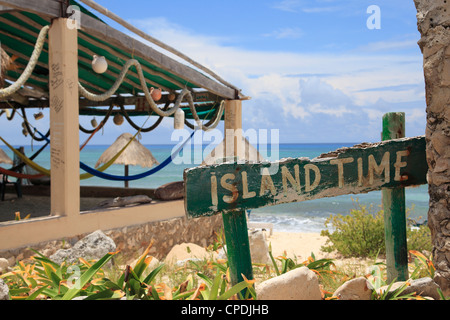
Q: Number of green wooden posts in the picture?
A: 2